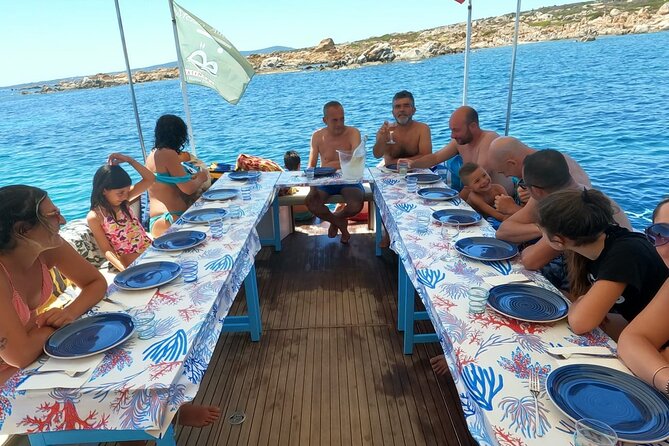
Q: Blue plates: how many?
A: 14